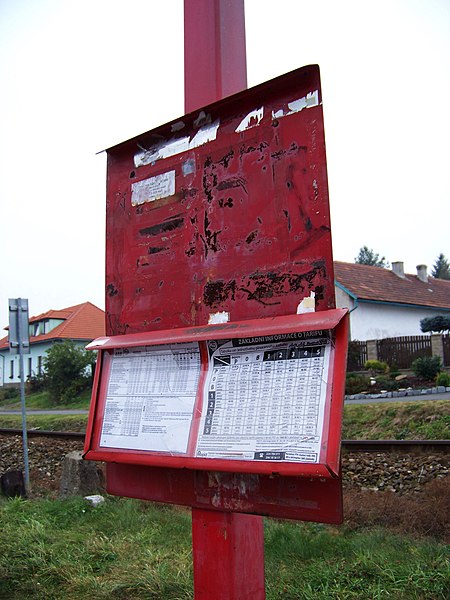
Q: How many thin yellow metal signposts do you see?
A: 0